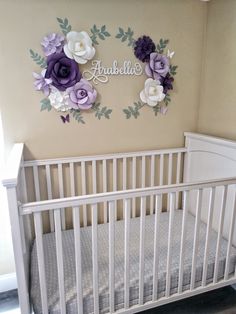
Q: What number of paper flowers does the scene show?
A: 10